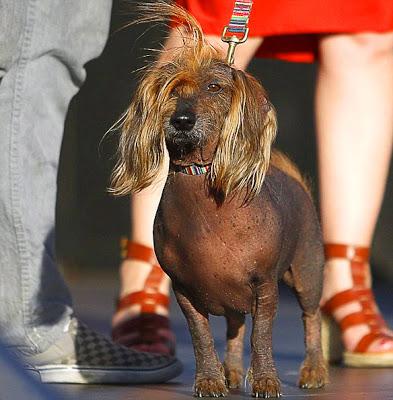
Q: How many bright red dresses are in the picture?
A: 1